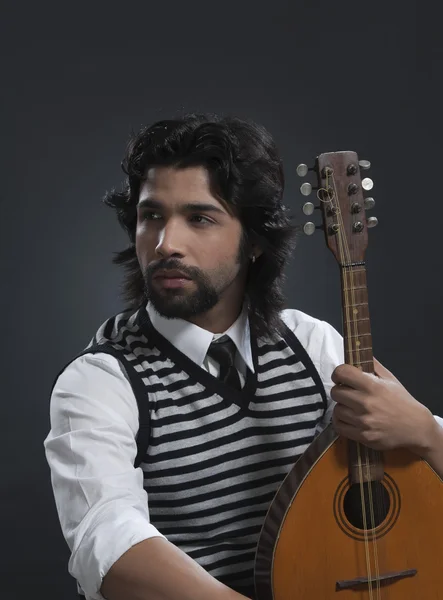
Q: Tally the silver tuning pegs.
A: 8